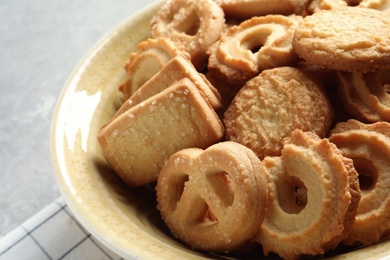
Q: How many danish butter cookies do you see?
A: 13